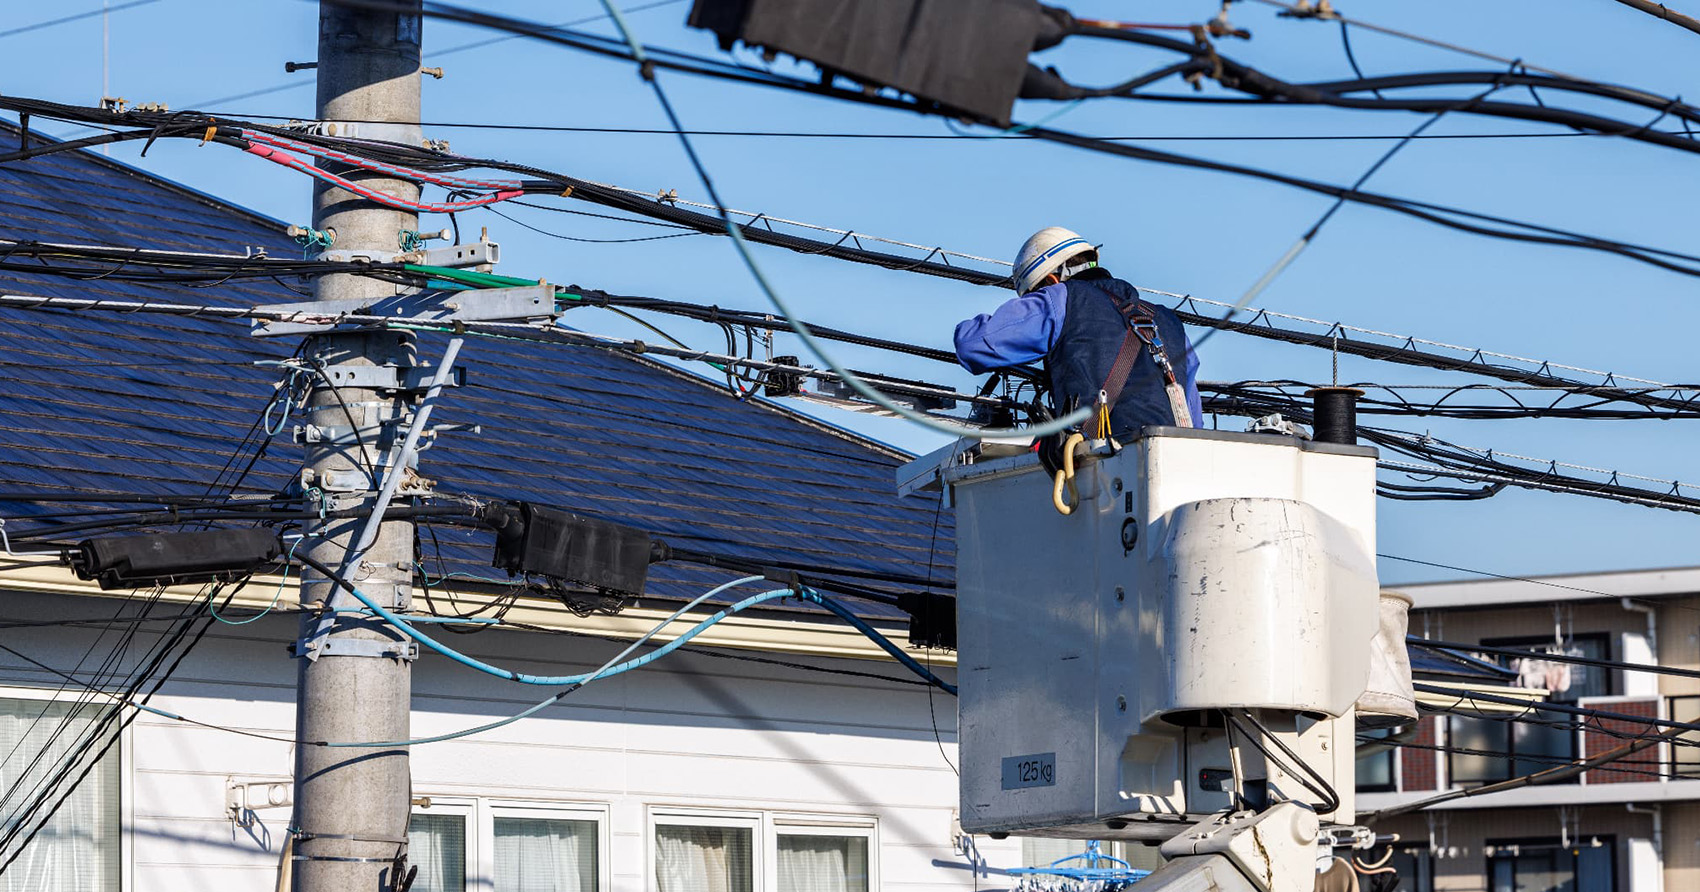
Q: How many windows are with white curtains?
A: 5